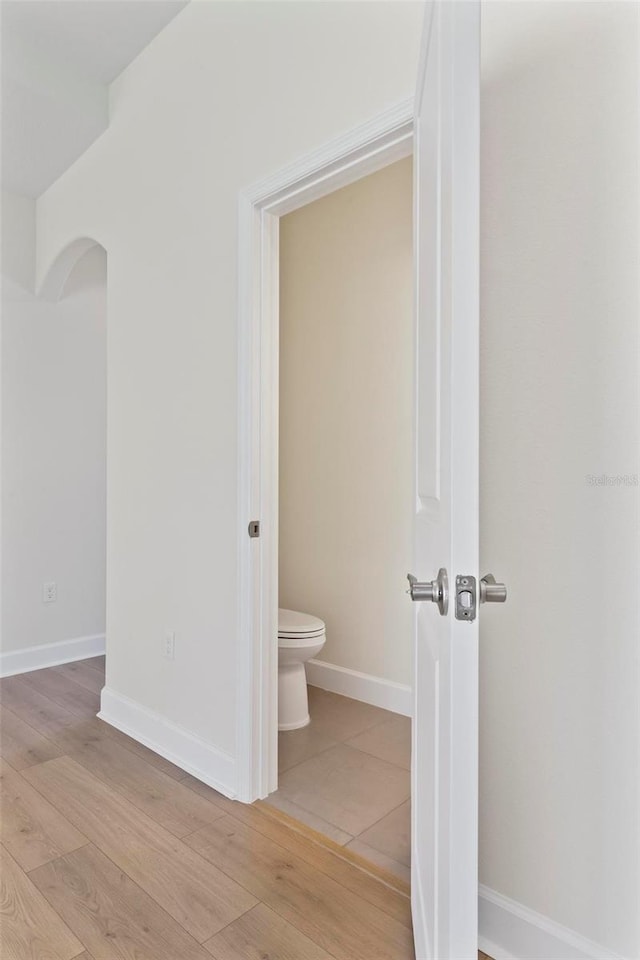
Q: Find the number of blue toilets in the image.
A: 0